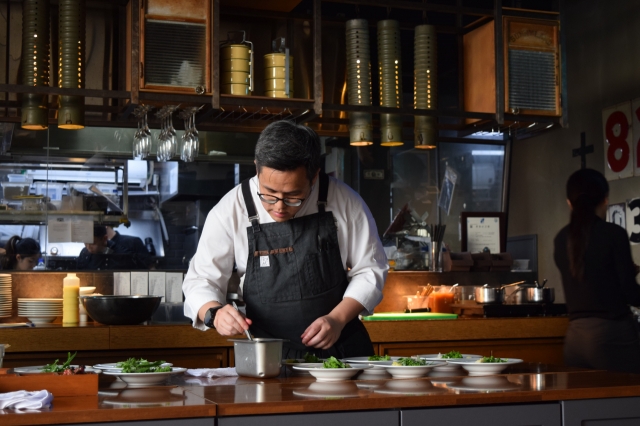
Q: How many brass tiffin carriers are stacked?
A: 2